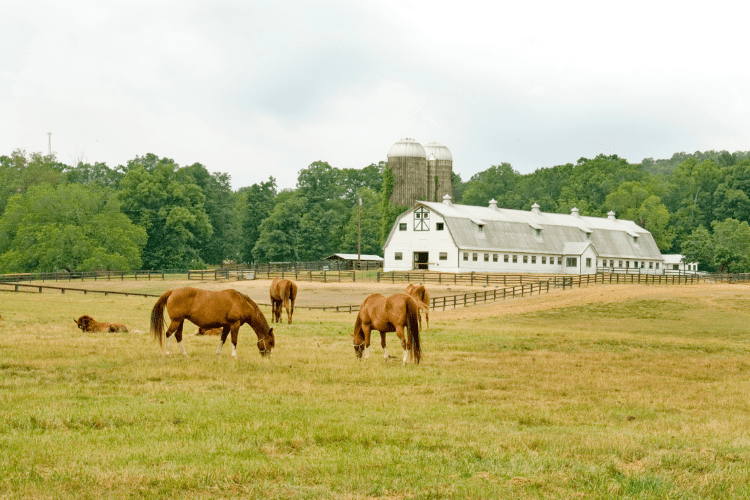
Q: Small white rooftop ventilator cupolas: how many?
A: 5